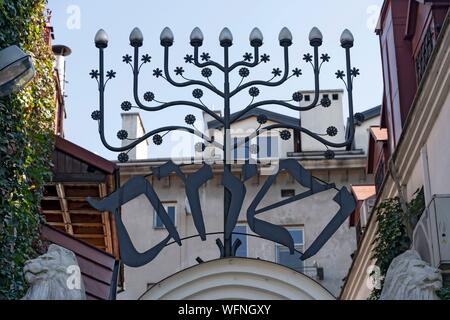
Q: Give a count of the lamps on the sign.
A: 9